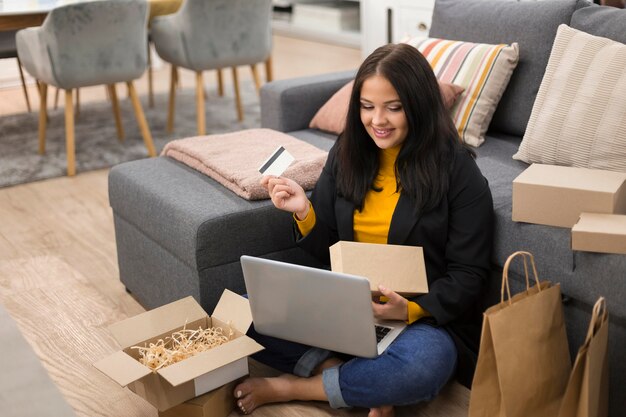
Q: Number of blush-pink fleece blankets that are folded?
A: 1